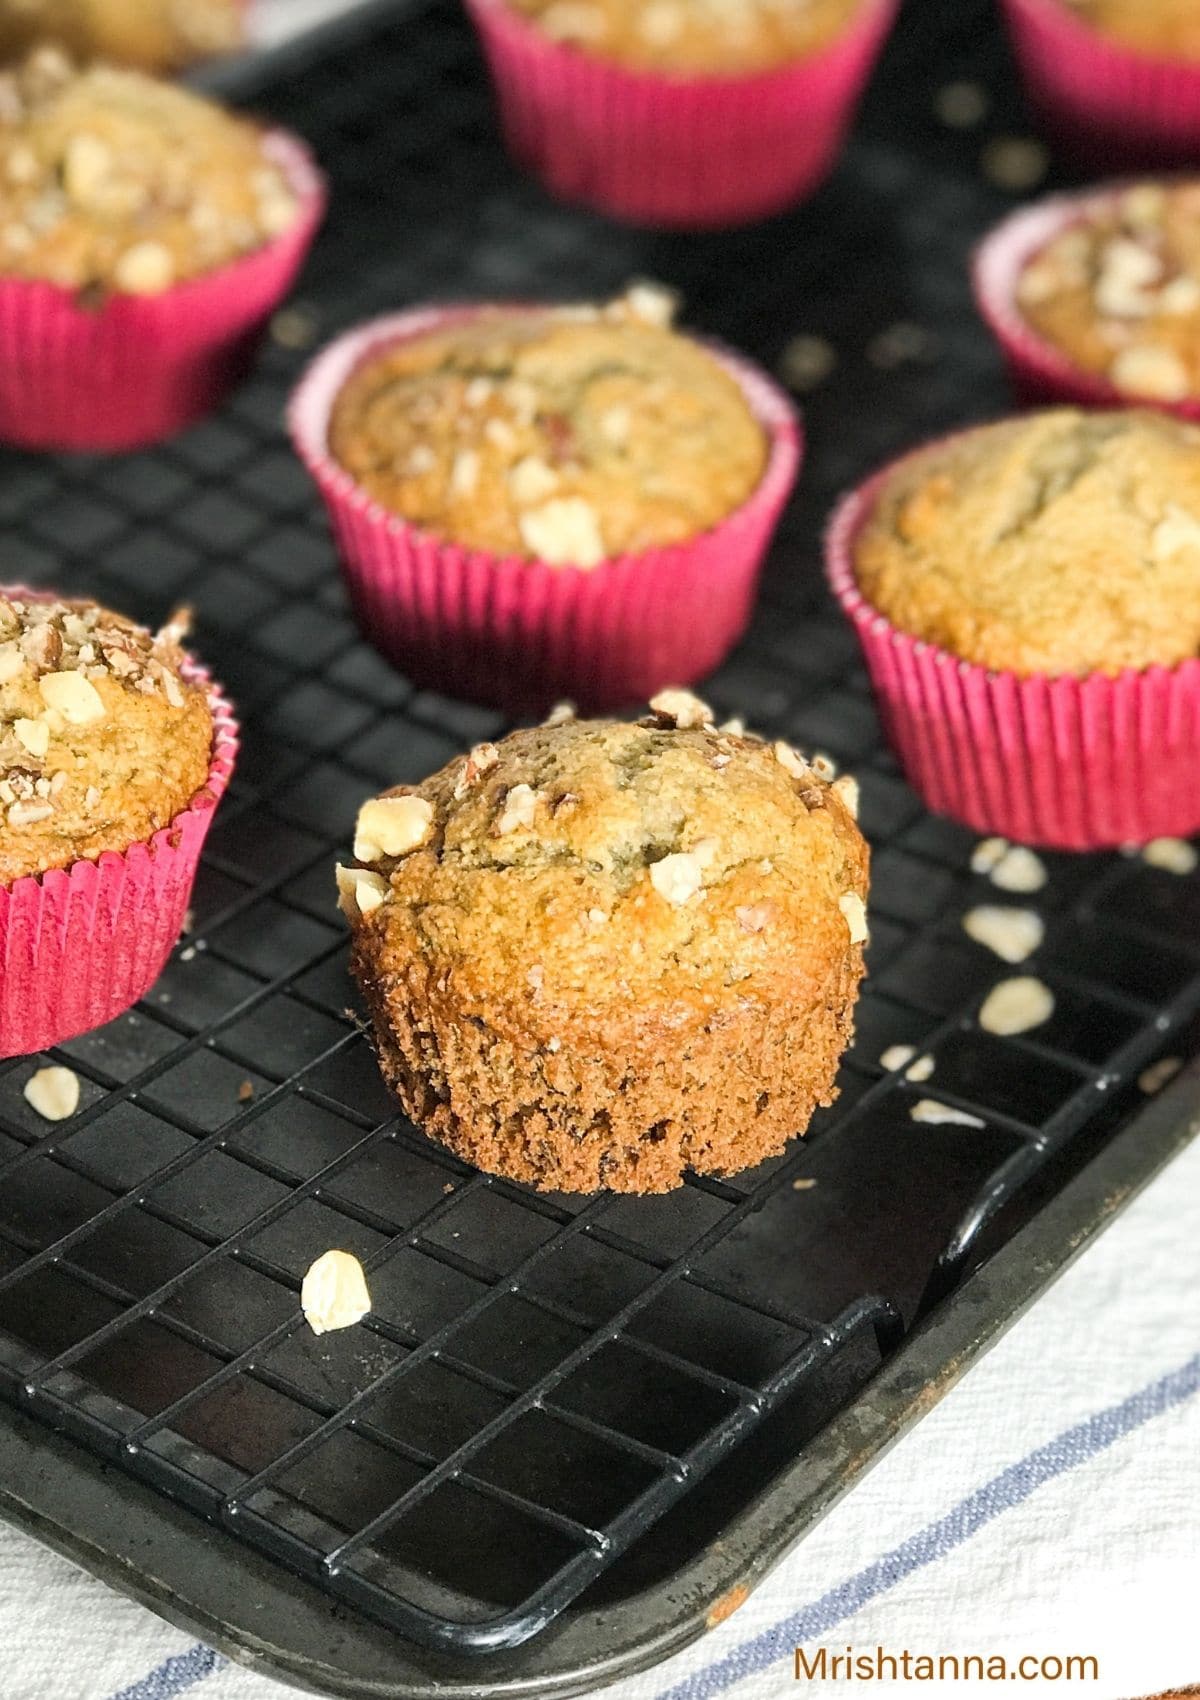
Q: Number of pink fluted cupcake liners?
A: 7